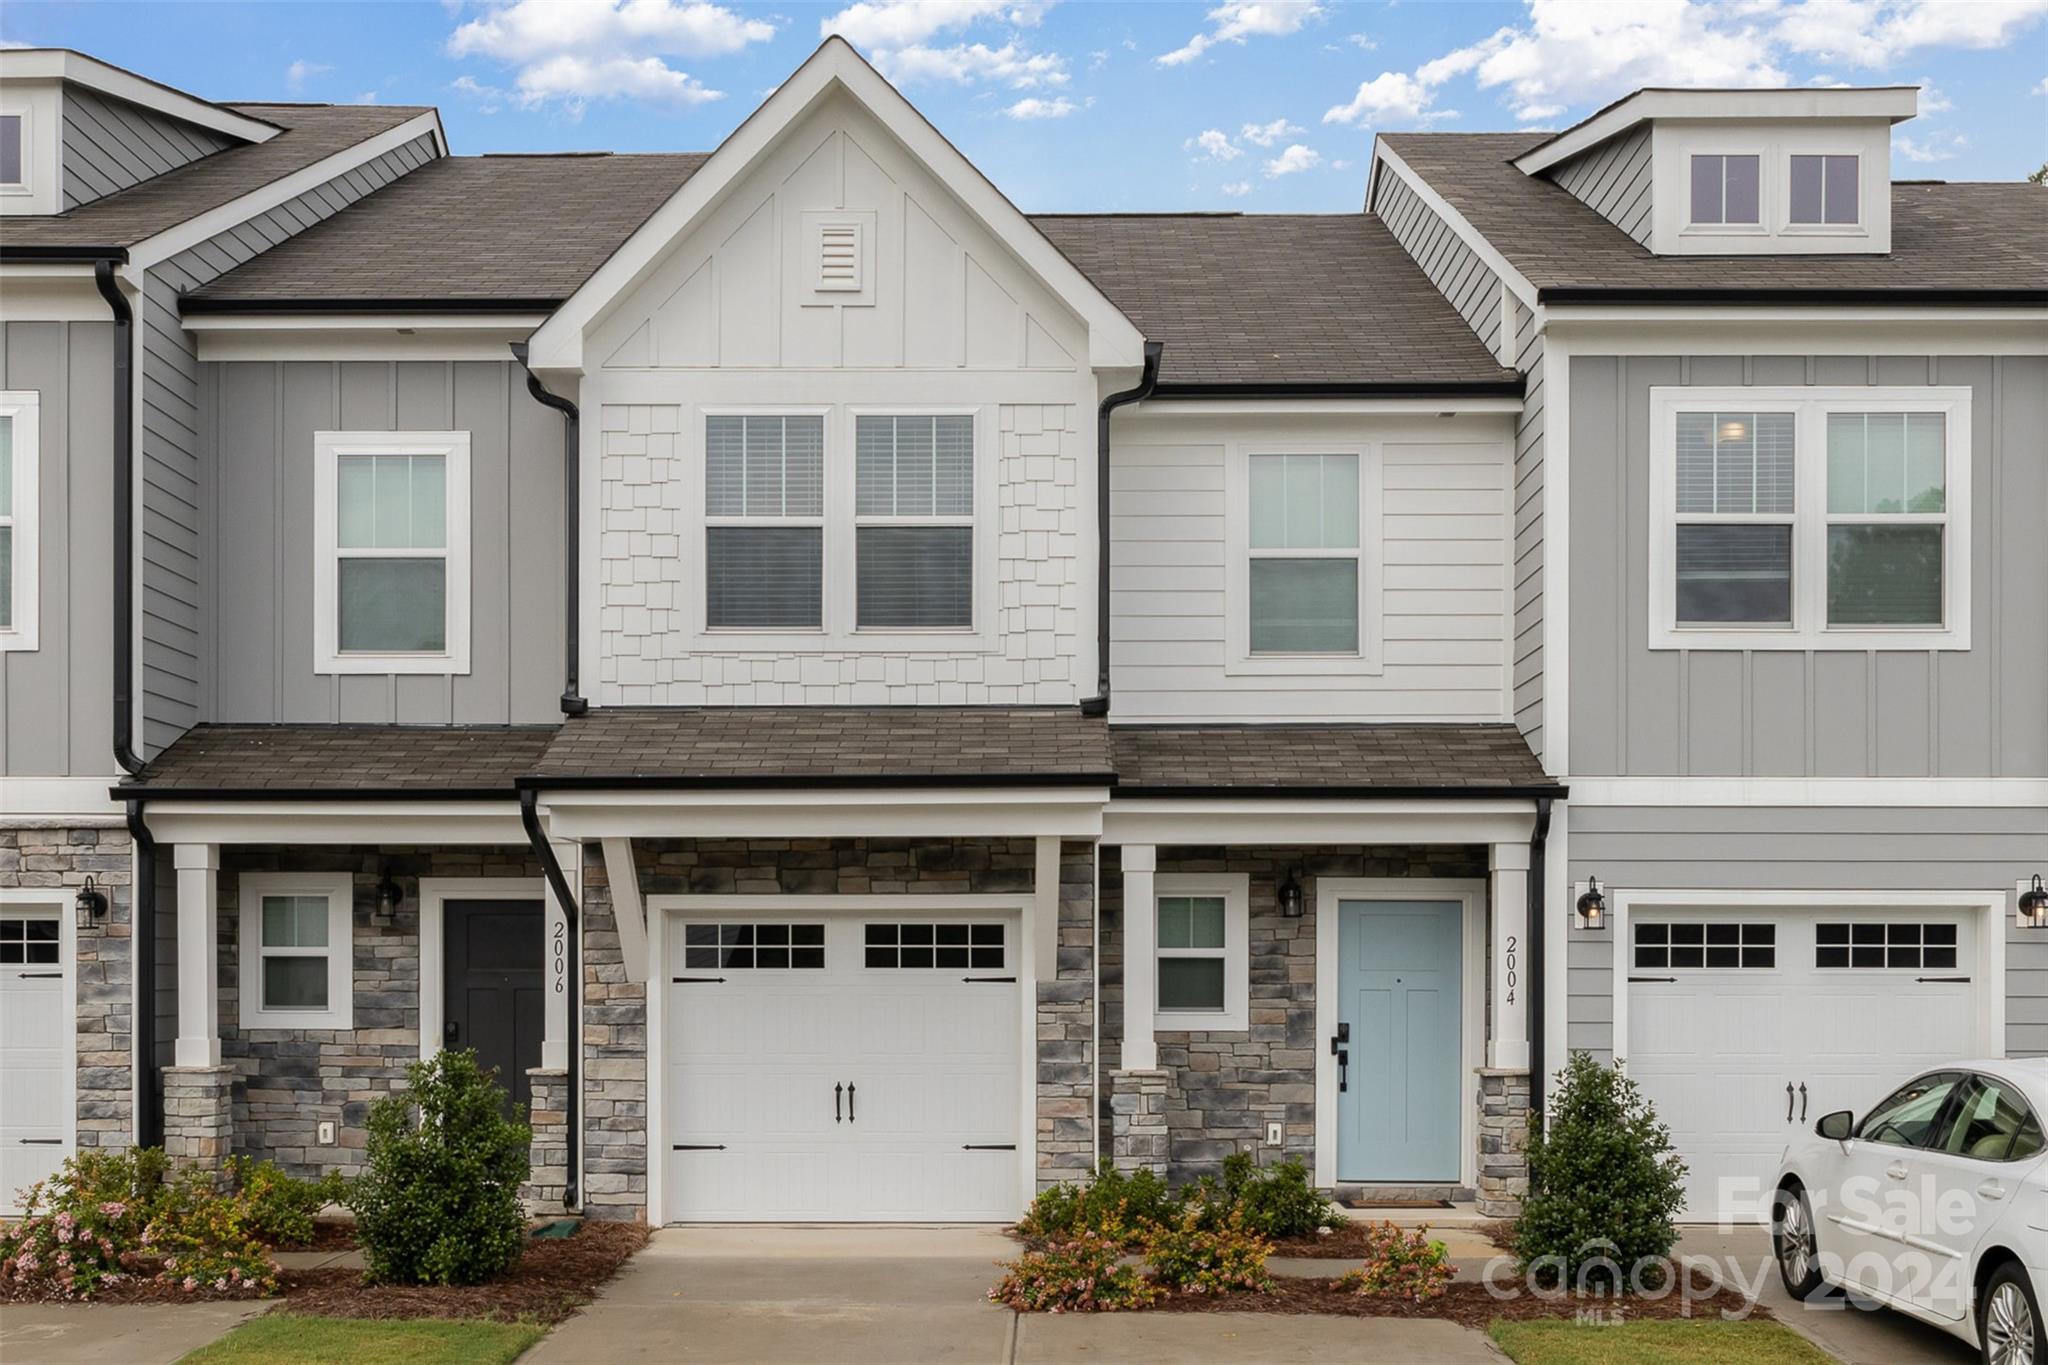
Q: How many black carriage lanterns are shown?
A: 5